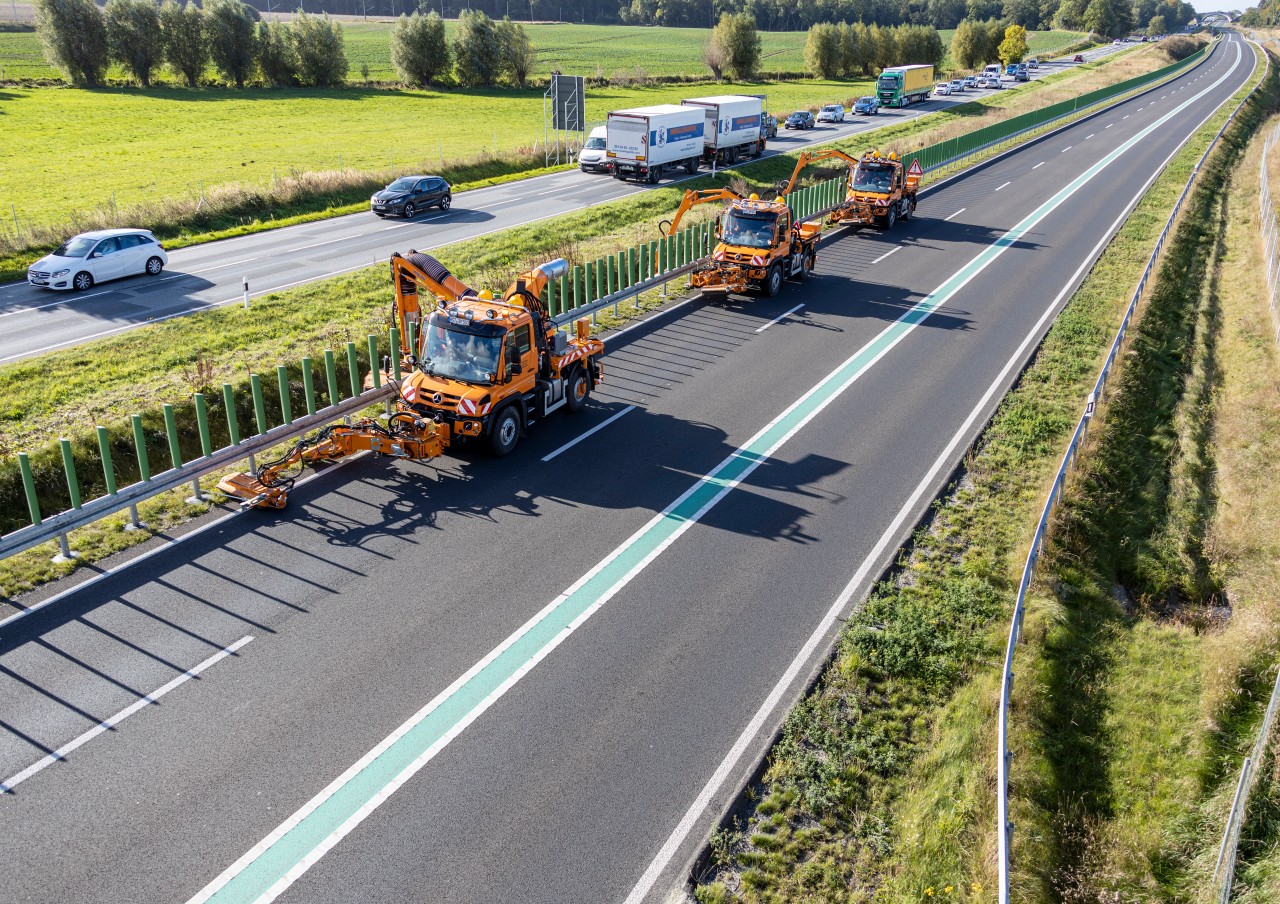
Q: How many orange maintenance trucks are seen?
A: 3